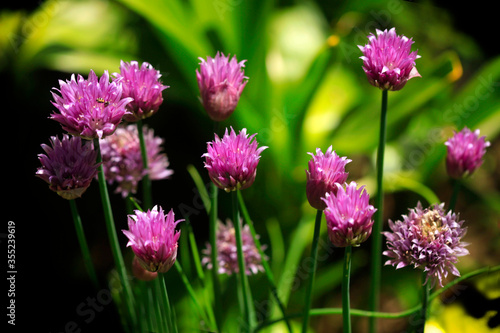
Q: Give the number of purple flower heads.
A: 13